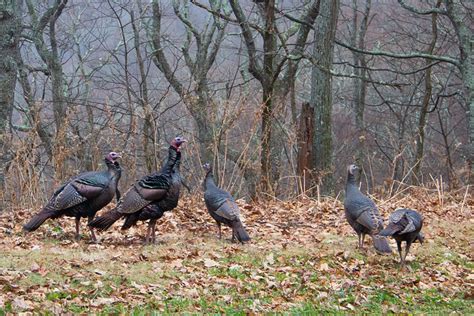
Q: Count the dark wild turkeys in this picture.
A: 5